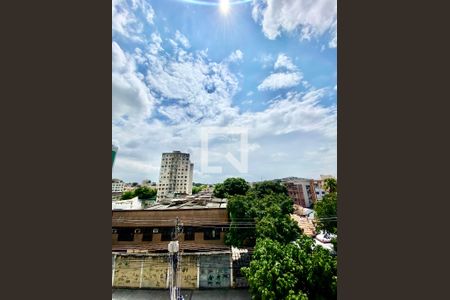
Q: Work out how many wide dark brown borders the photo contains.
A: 2